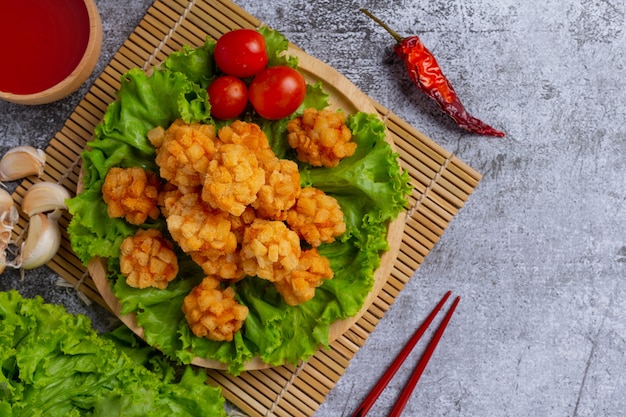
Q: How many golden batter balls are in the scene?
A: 13